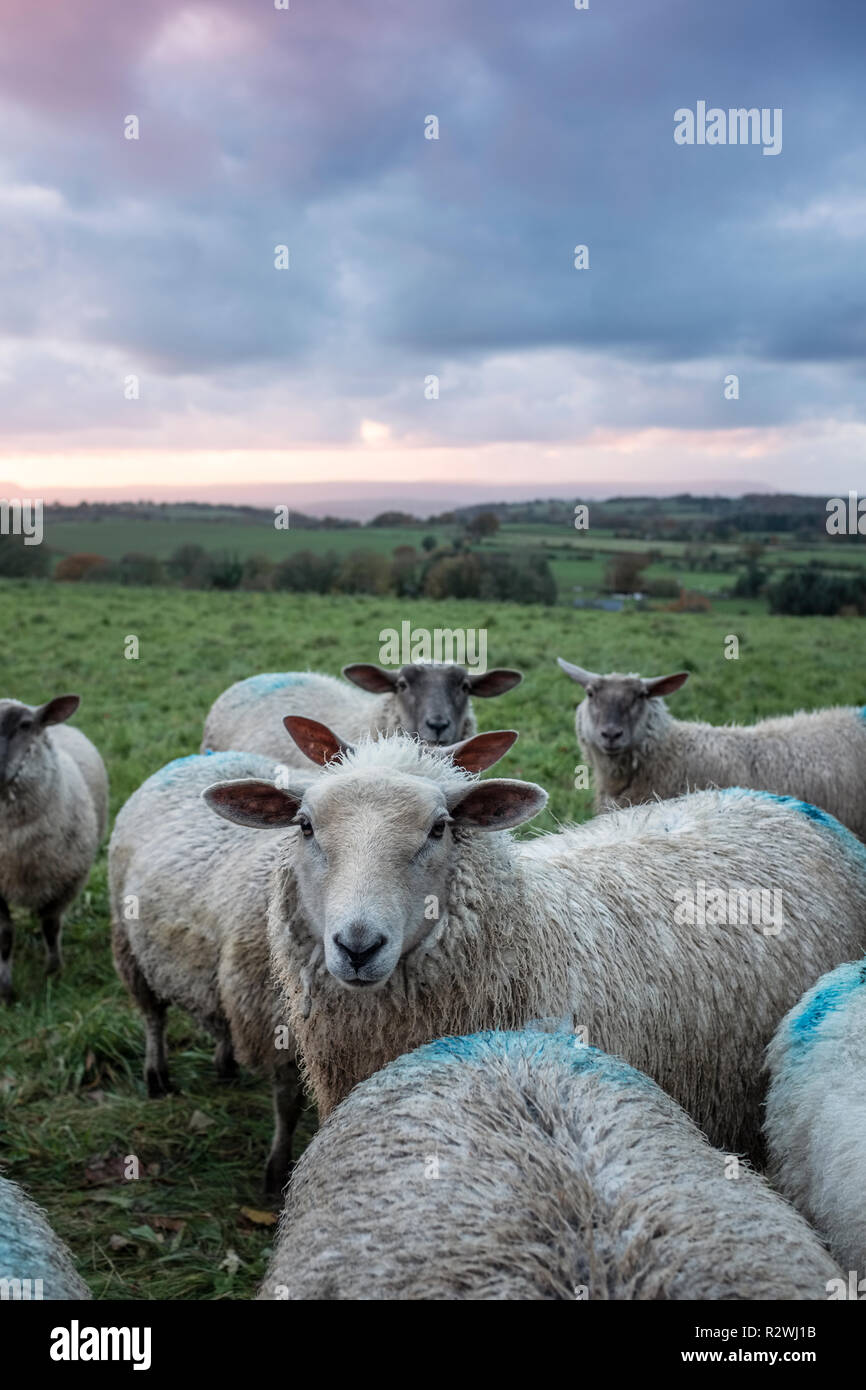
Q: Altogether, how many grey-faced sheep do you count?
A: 3